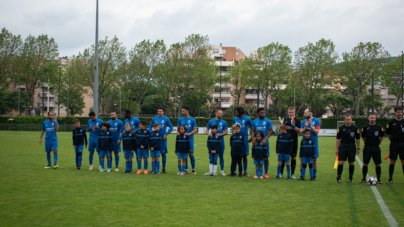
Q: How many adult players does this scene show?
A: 11